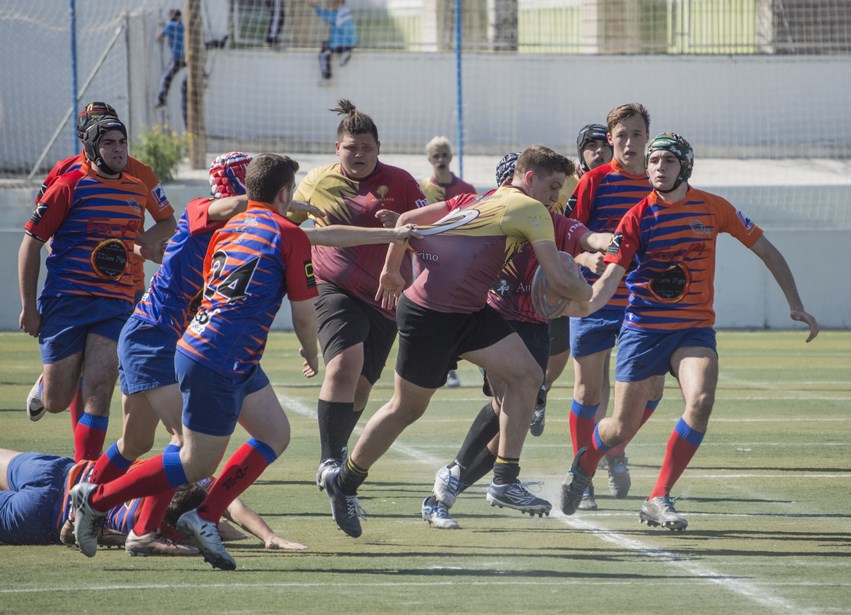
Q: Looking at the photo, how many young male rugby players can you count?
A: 12